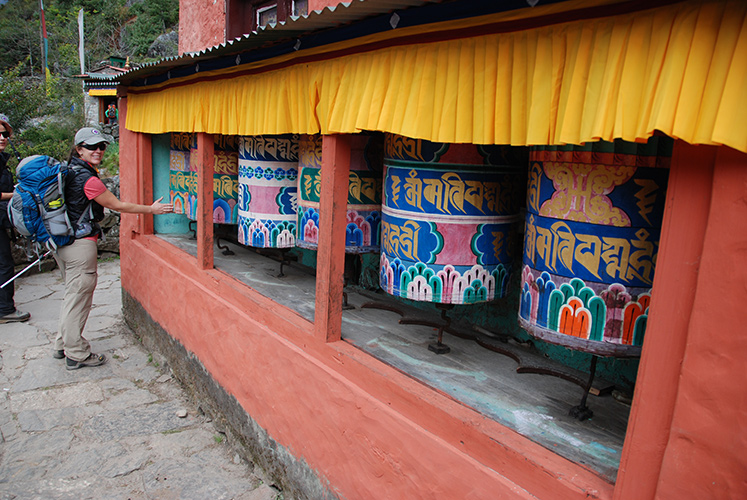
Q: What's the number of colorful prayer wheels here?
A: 6